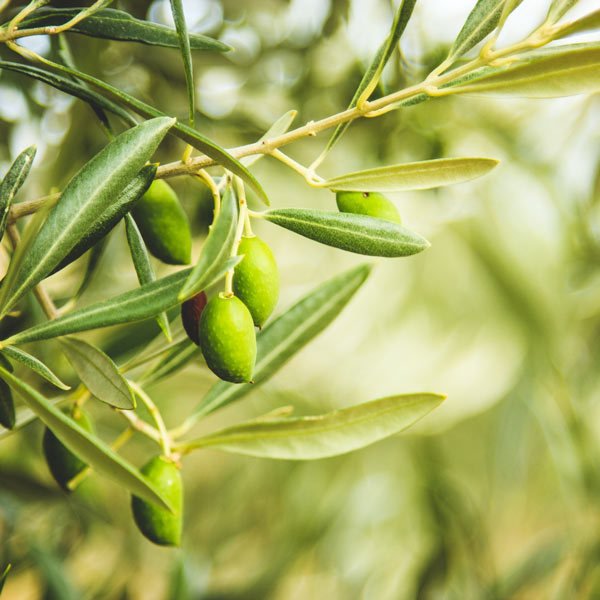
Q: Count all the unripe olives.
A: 6